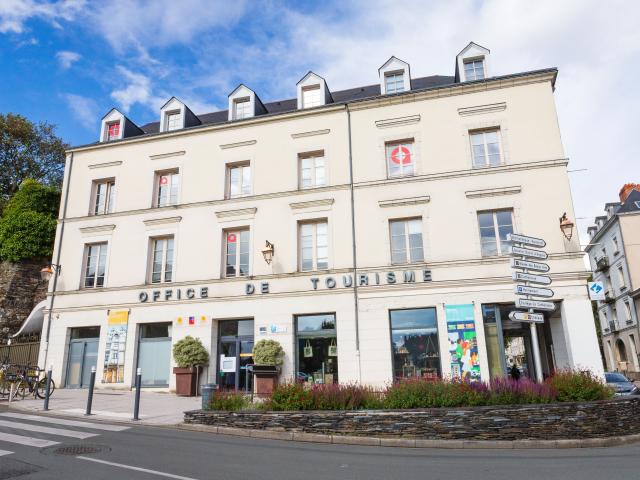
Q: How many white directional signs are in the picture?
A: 7